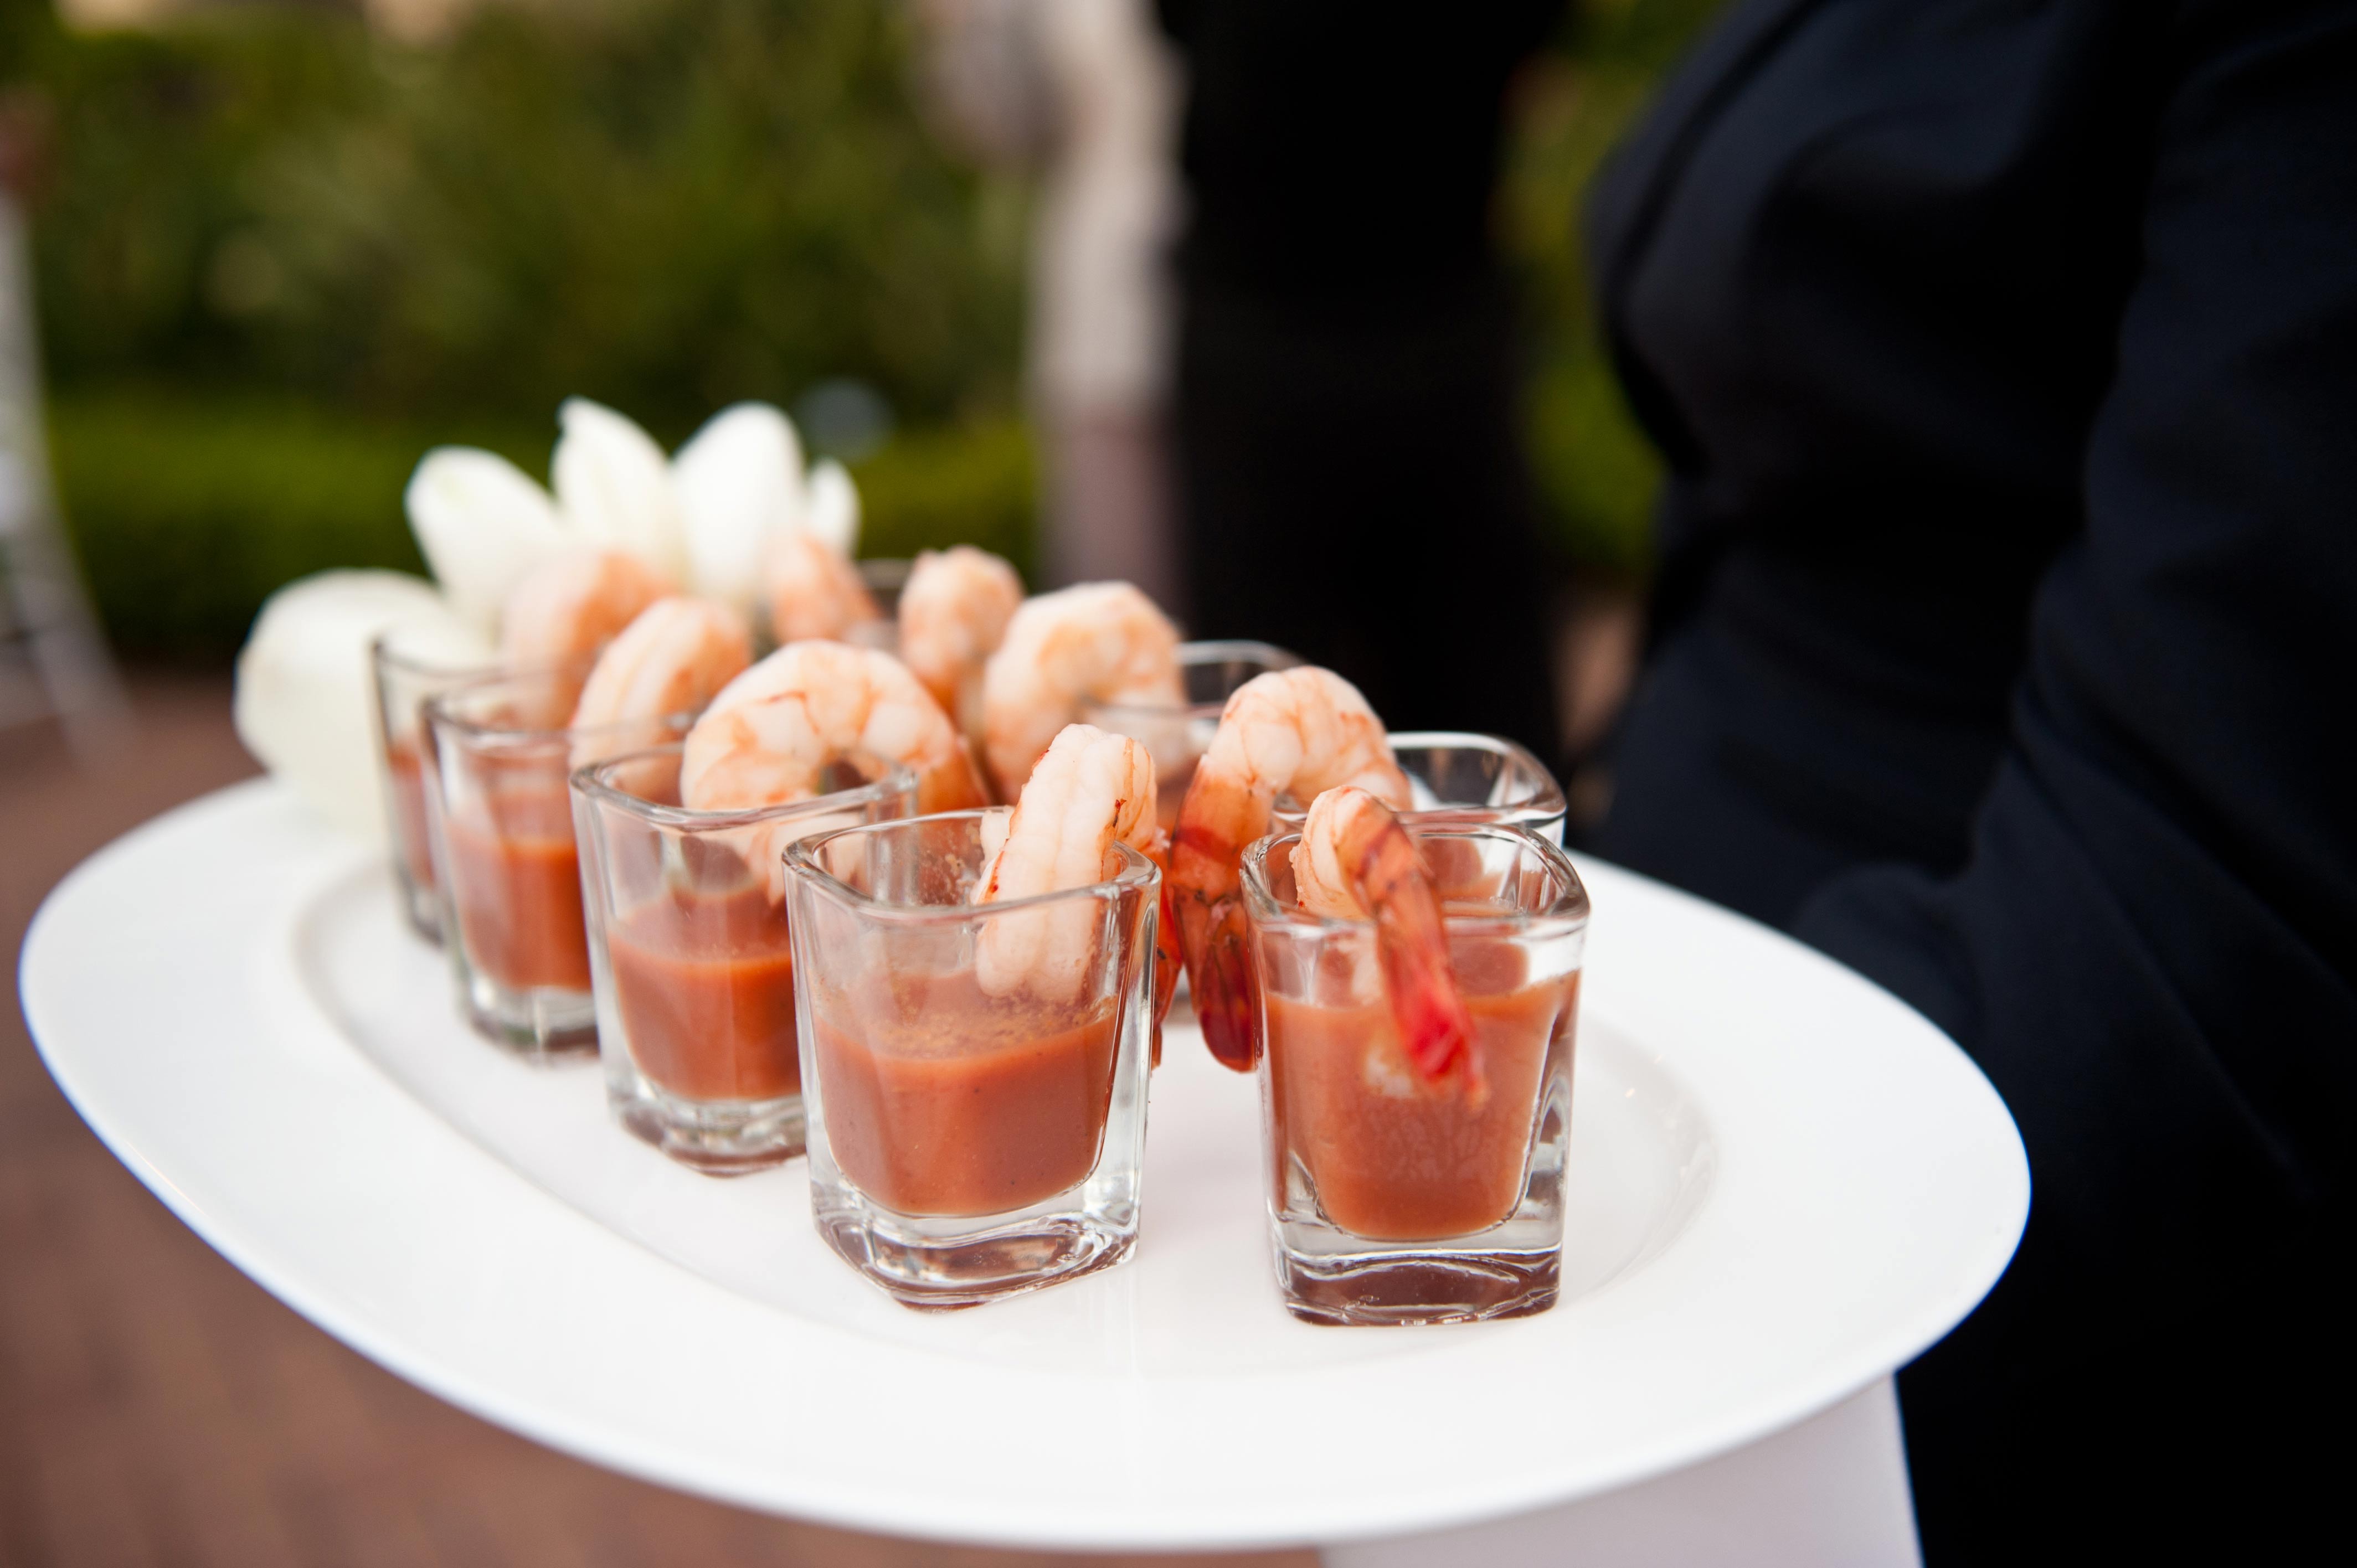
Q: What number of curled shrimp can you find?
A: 9